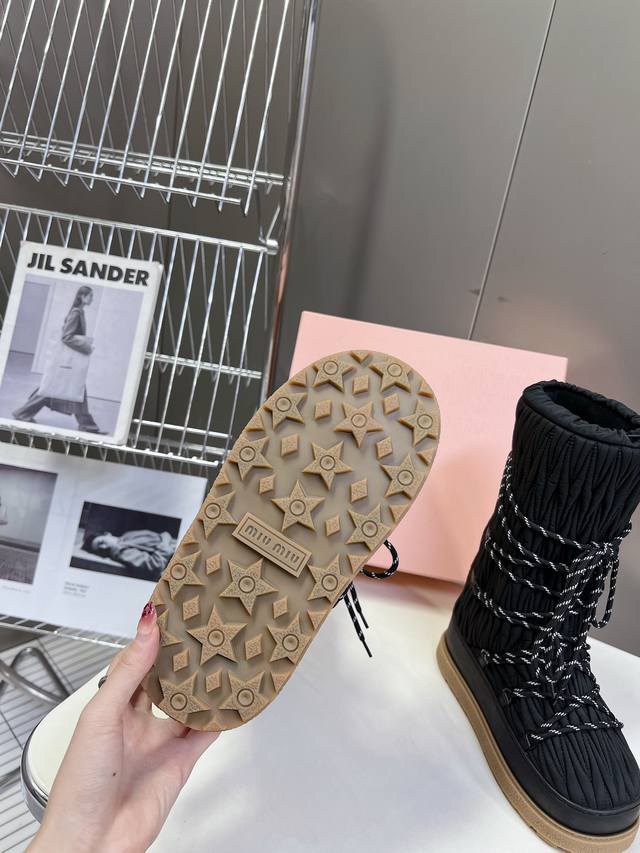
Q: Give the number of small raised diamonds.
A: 14